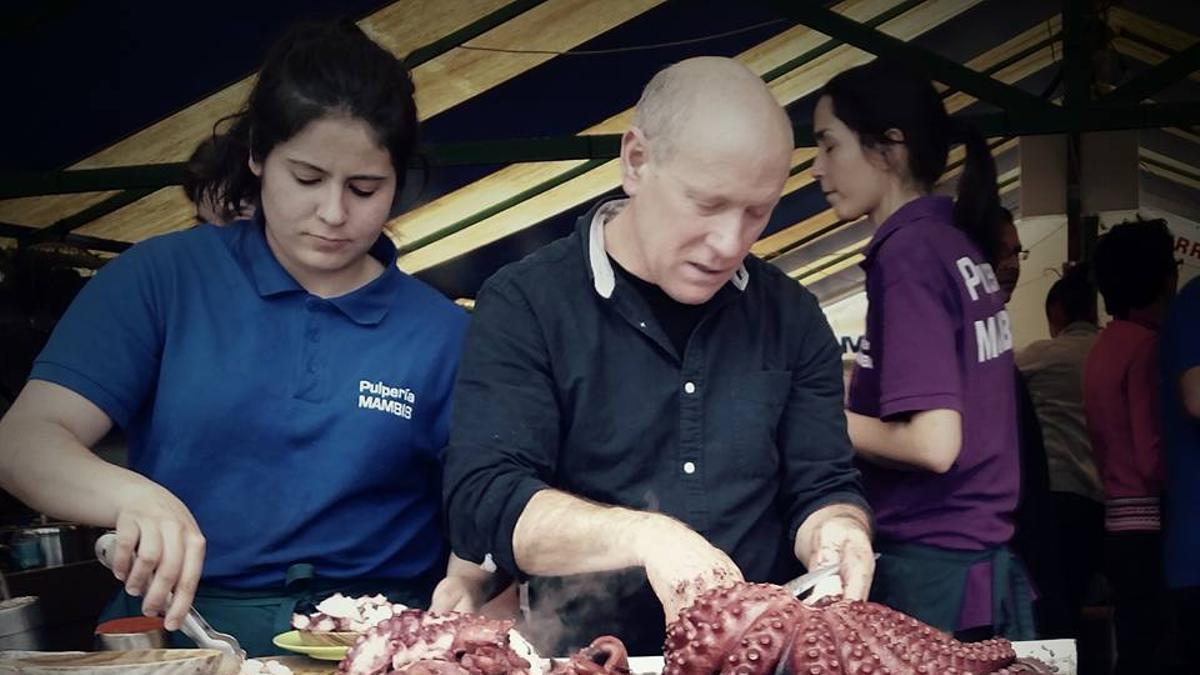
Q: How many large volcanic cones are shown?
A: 0